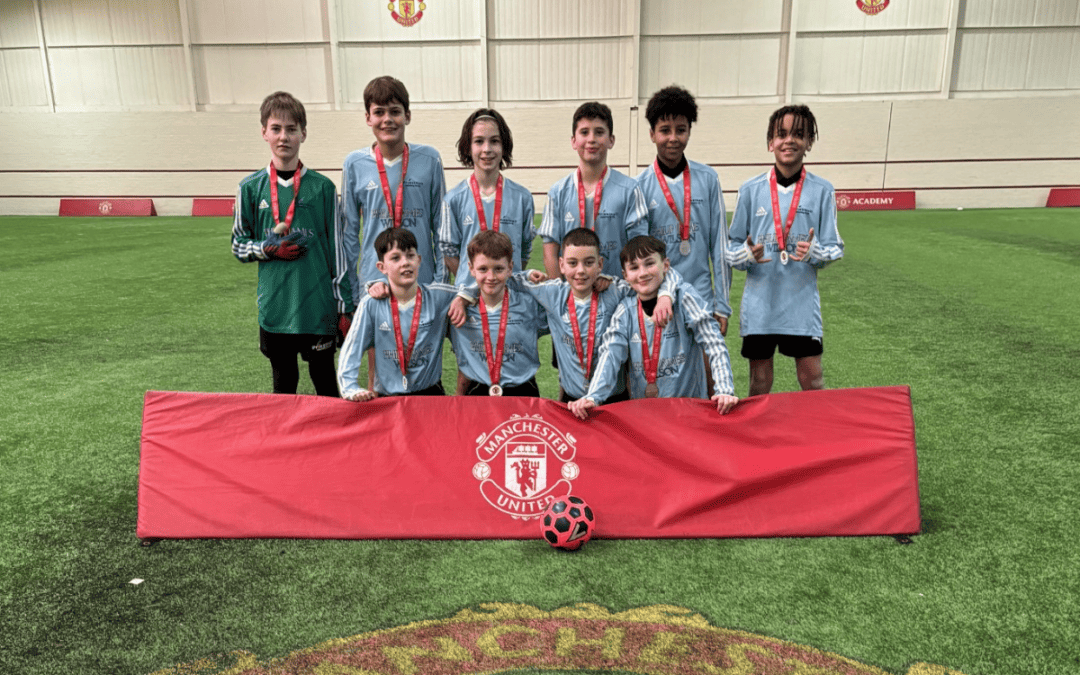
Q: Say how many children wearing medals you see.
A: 10